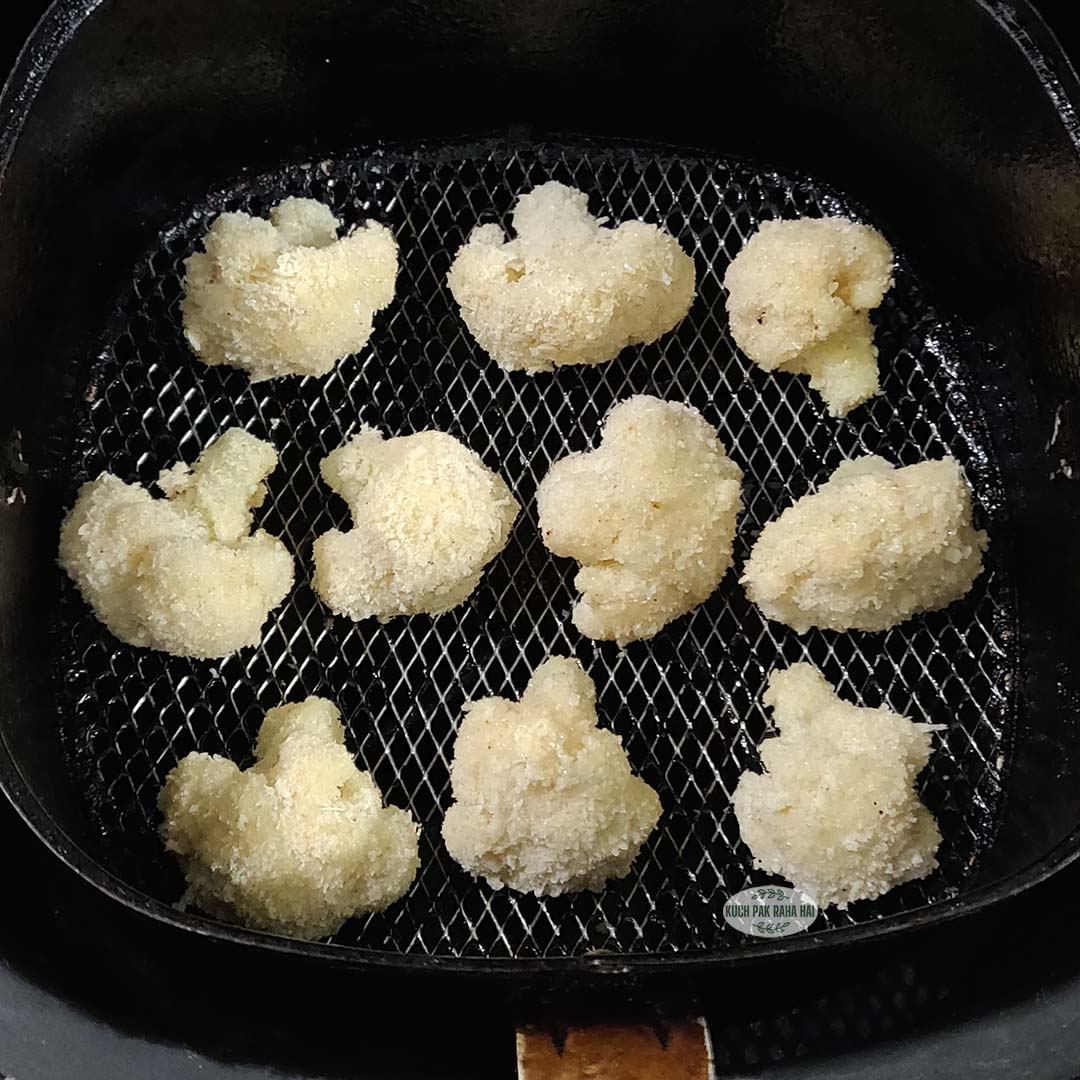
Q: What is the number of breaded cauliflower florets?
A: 10